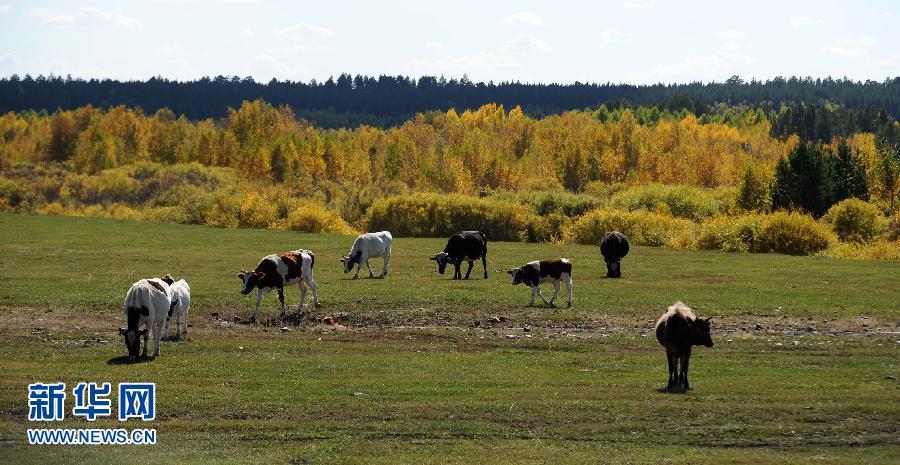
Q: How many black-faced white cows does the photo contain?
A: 2